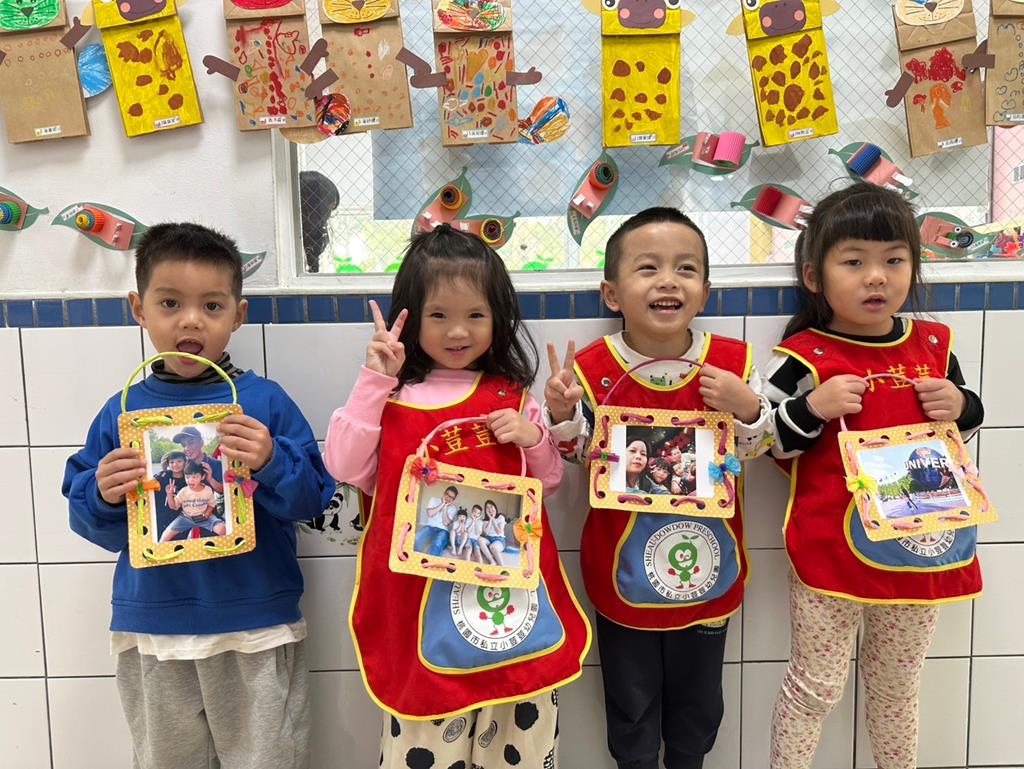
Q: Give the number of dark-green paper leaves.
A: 10